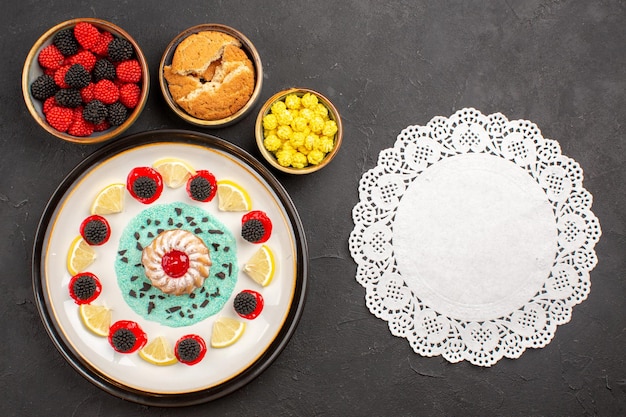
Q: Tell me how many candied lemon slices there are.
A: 8